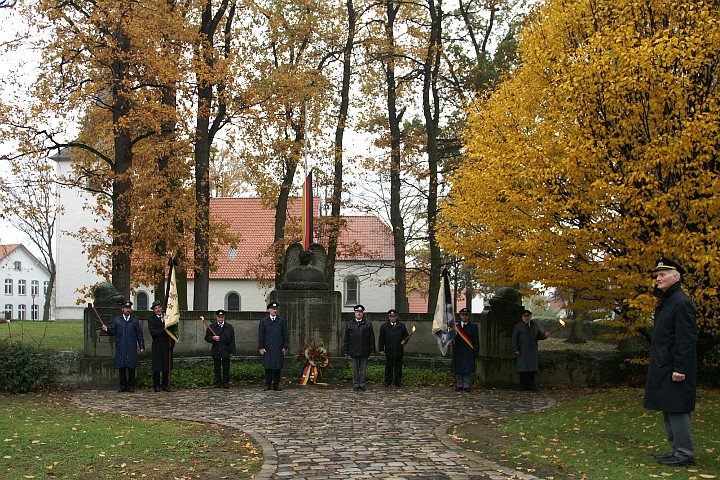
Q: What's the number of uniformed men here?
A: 9